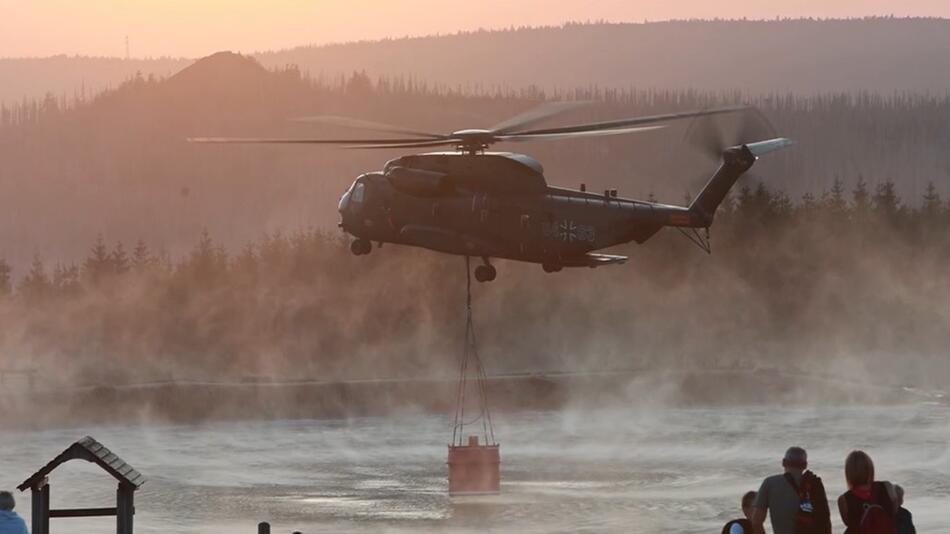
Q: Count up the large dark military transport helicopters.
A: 1